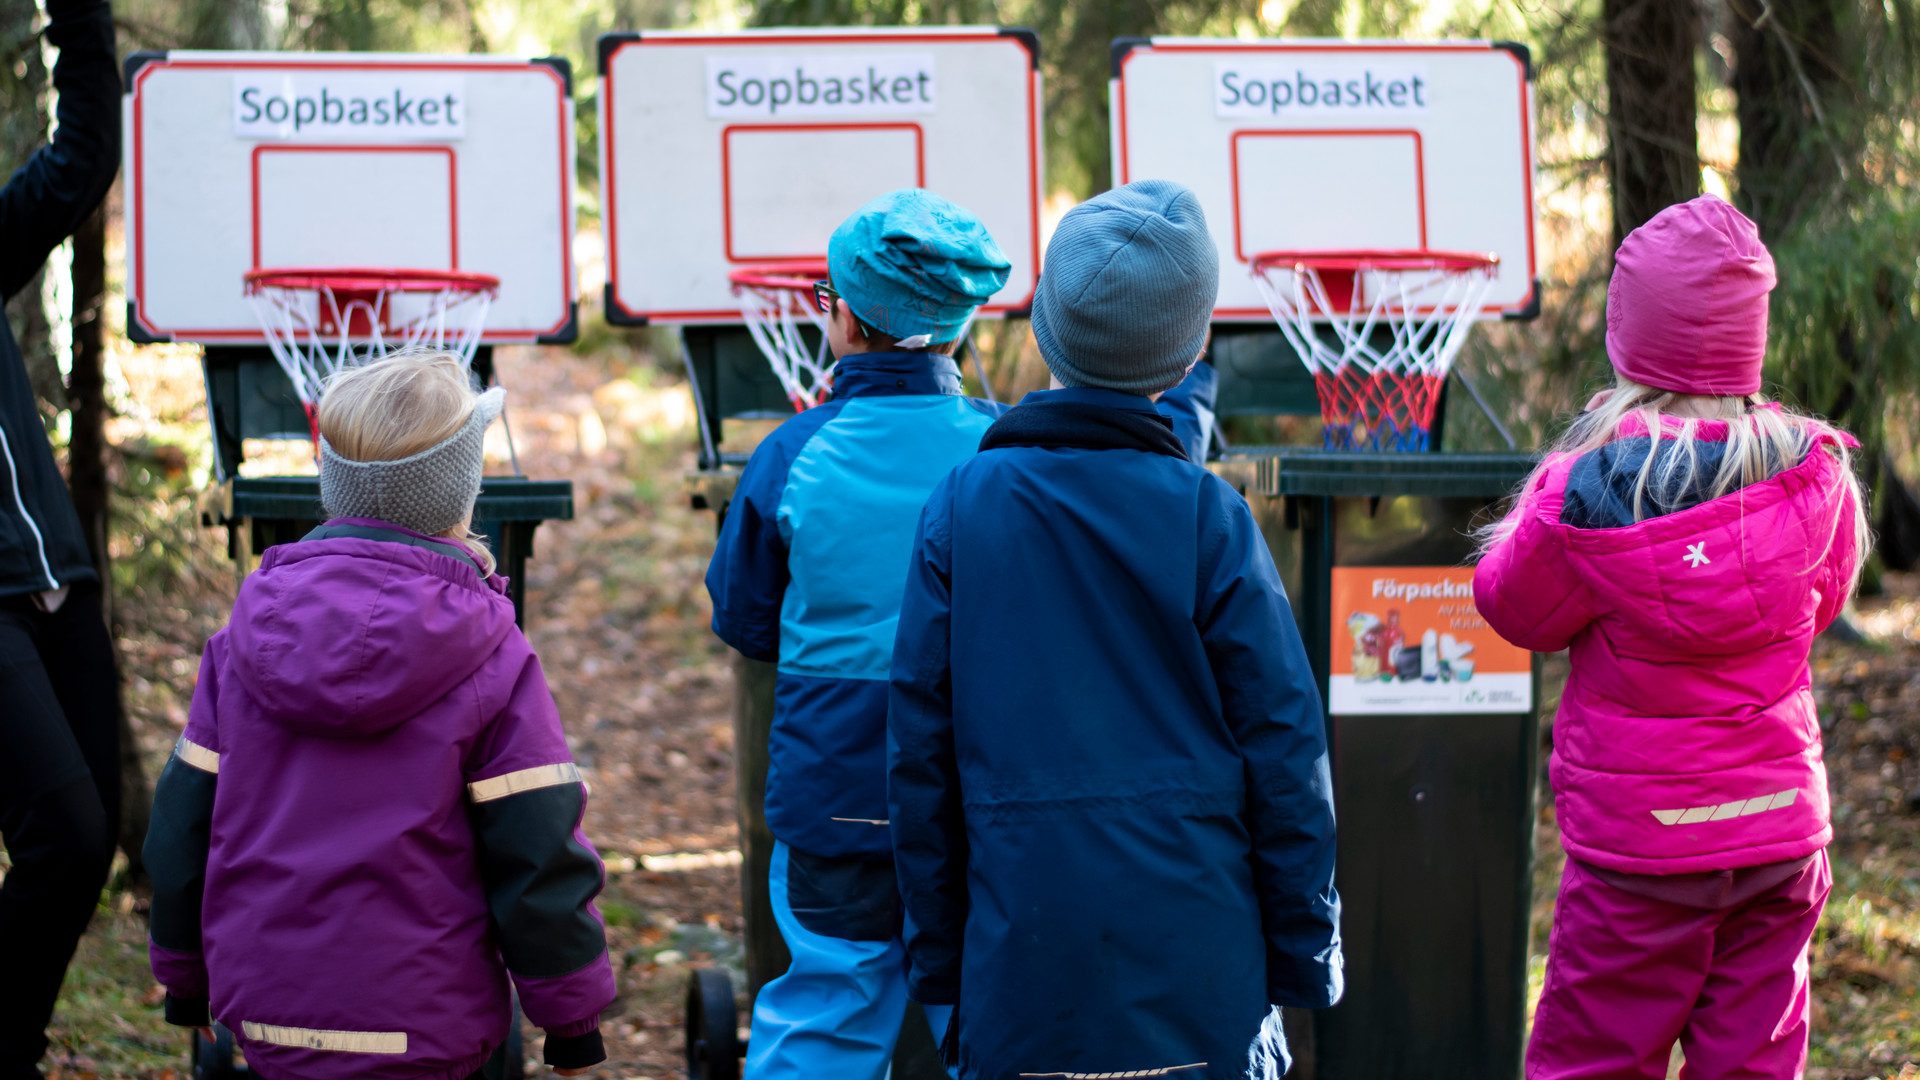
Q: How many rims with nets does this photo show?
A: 3